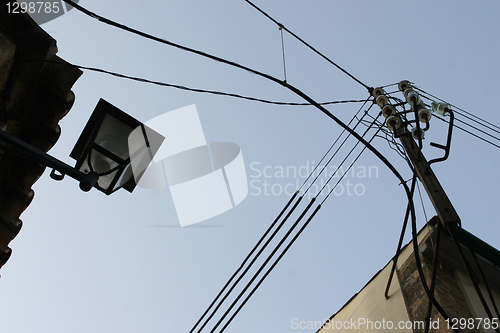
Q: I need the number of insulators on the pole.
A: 11